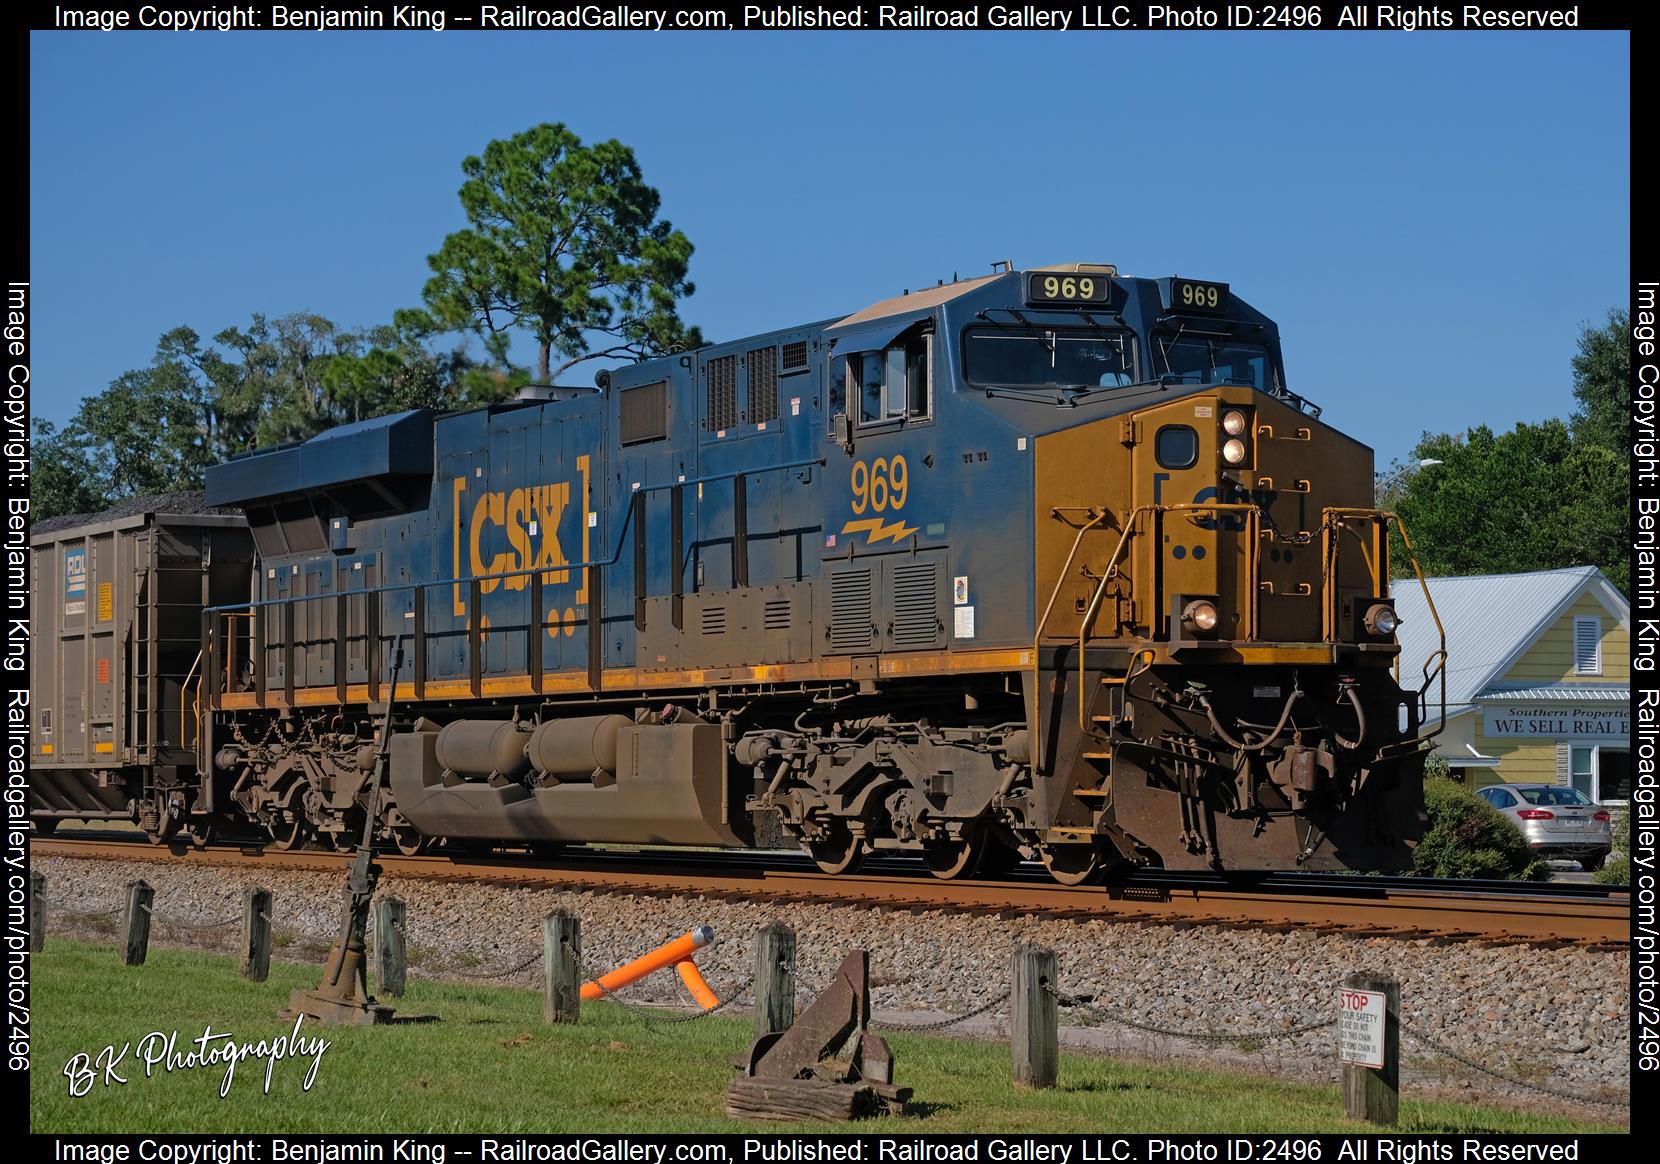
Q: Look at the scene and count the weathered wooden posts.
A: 8